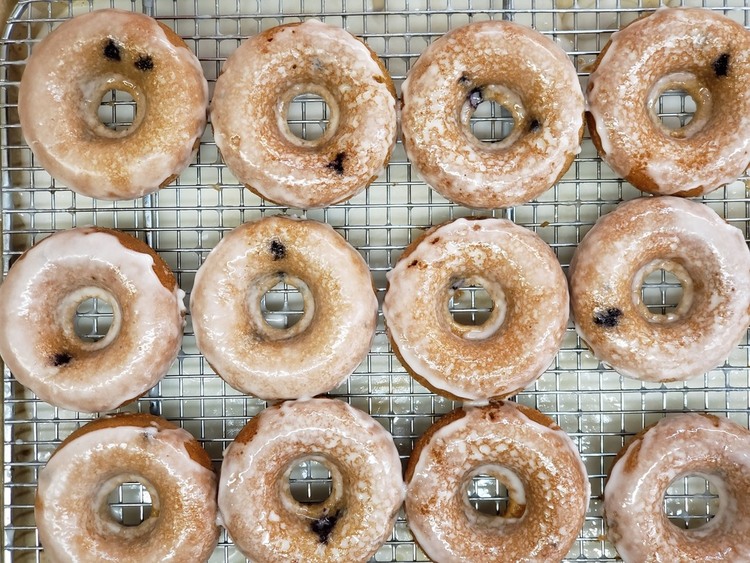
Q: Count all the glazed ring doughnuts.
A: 12